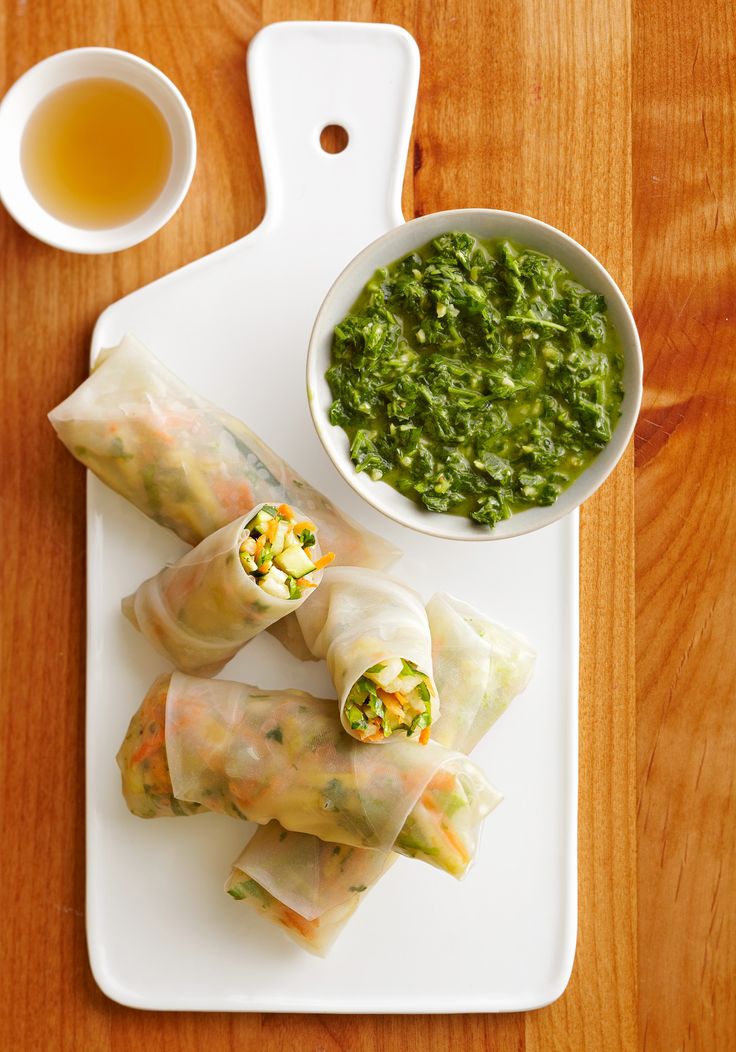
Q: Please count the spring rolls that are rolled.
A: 5